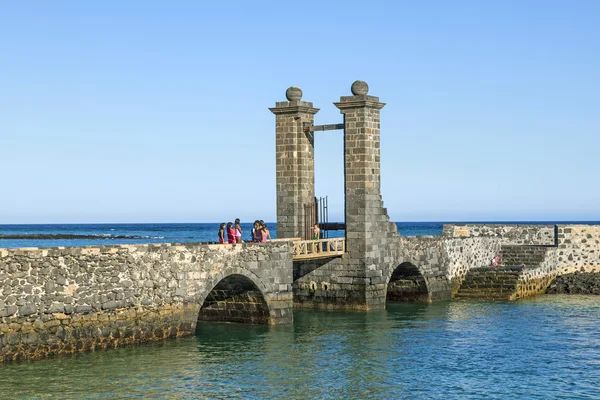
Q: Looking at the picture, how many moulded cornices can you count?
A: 2